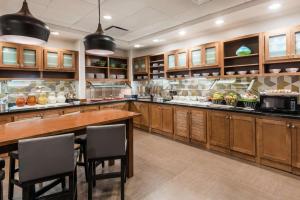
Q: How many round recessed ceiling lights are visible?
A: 7